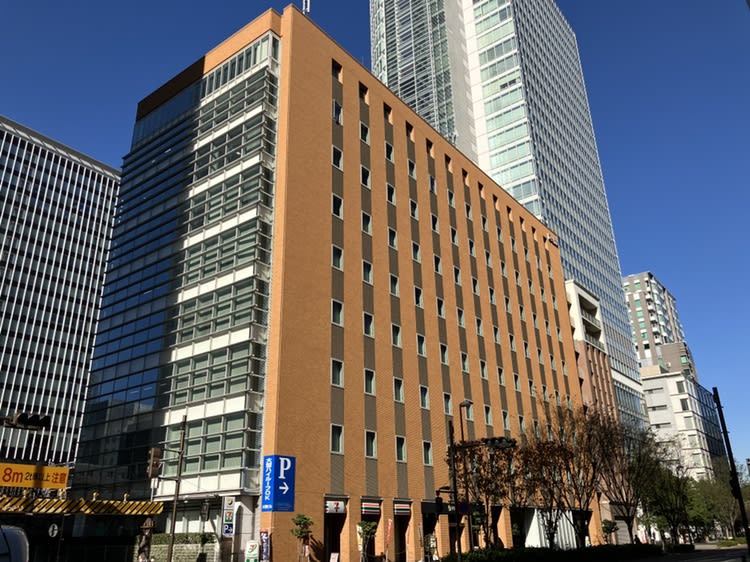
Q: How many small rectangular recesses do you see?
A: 13